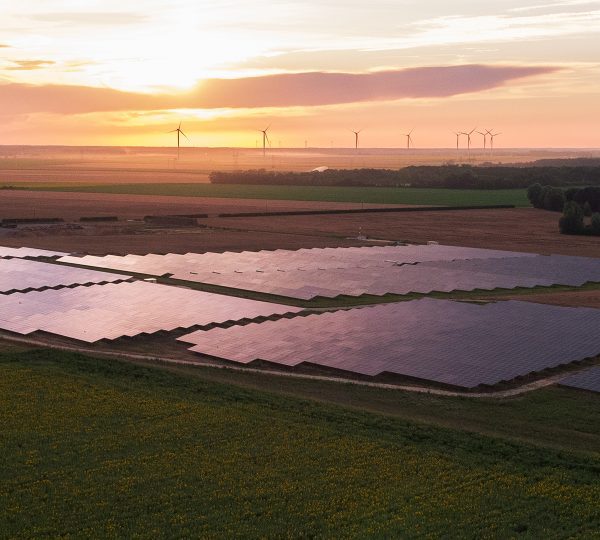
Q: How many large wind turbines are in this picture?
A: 8